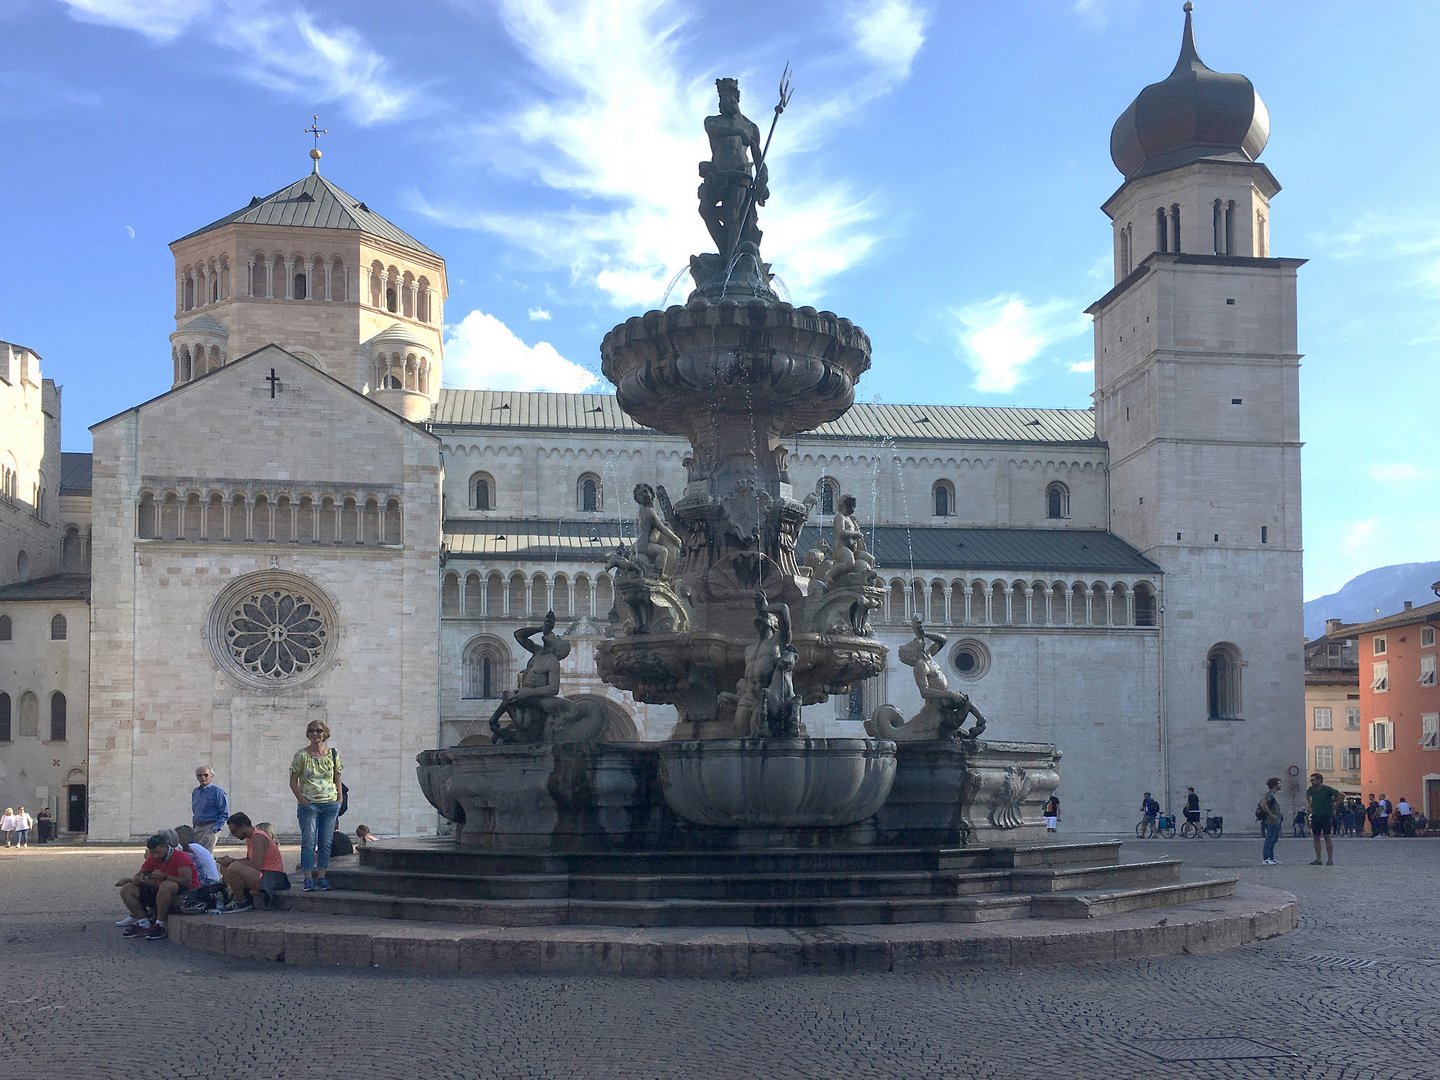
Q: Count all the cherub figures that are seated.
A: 2